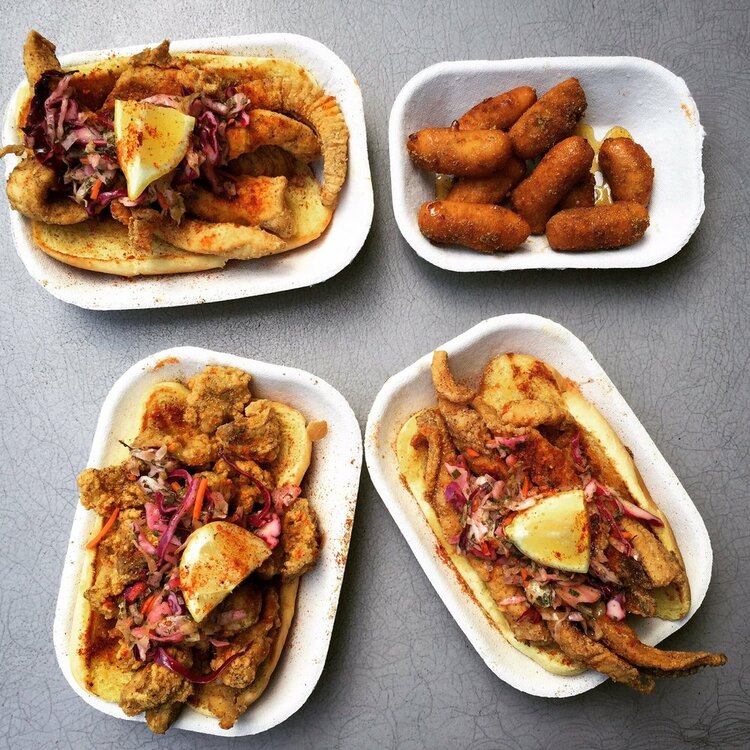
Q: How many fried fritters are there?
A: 9